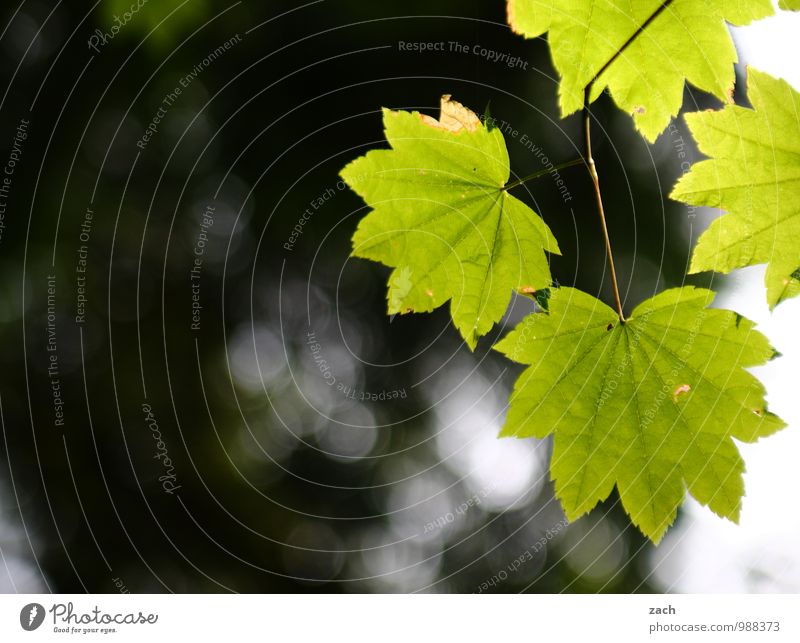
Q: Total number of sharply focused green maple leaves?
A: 4